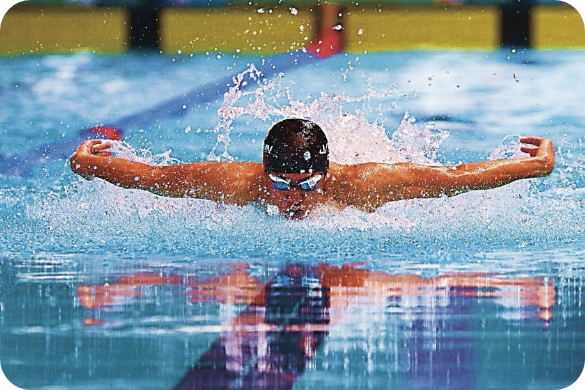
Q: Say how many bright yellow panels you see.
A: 4